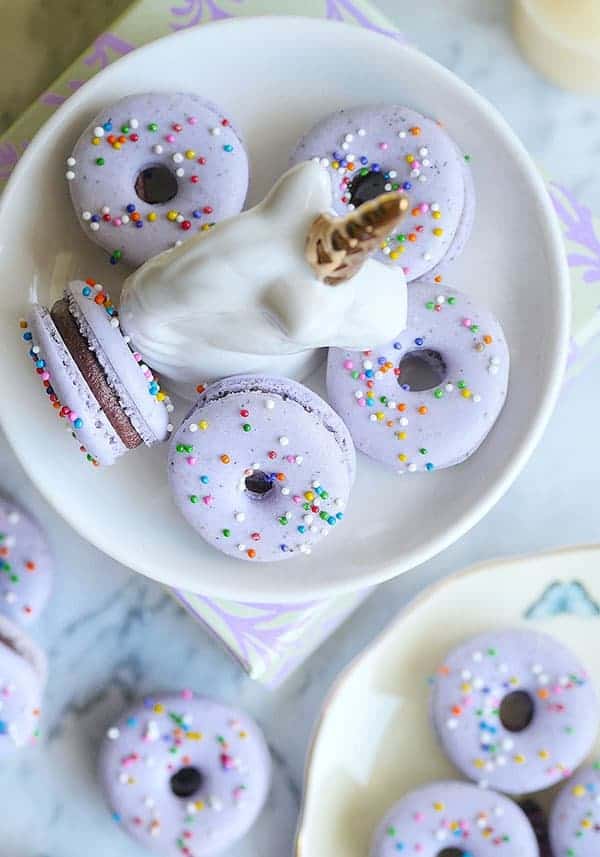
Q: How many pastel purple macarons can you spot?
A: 11